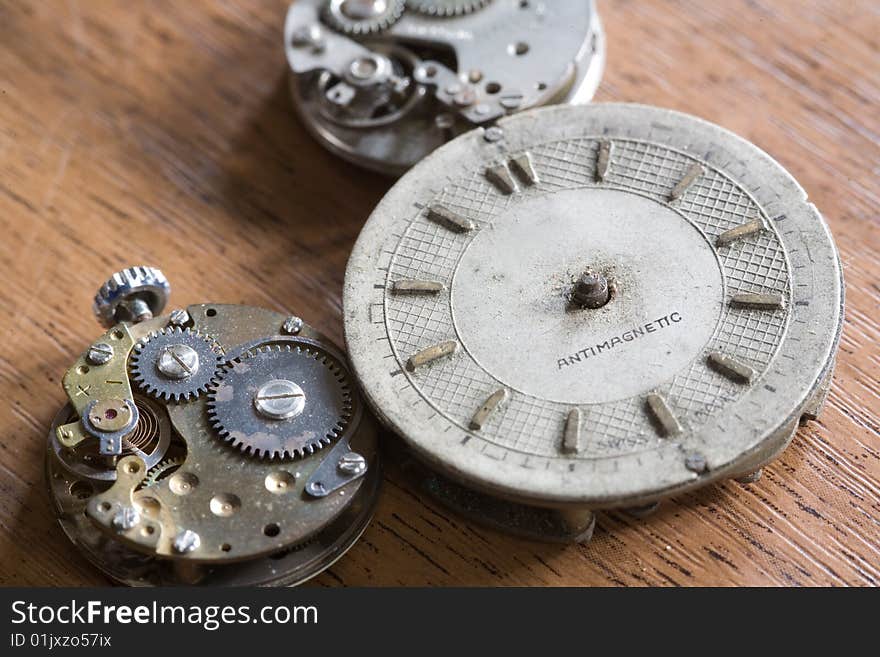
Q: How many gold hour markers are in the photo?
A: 13